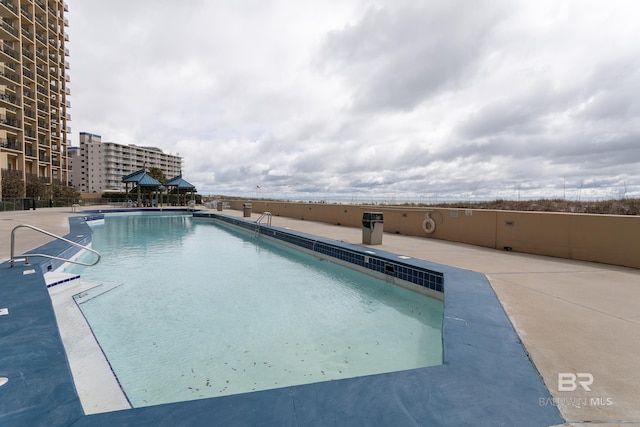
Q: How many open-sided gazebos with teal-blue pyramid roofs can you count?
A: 2